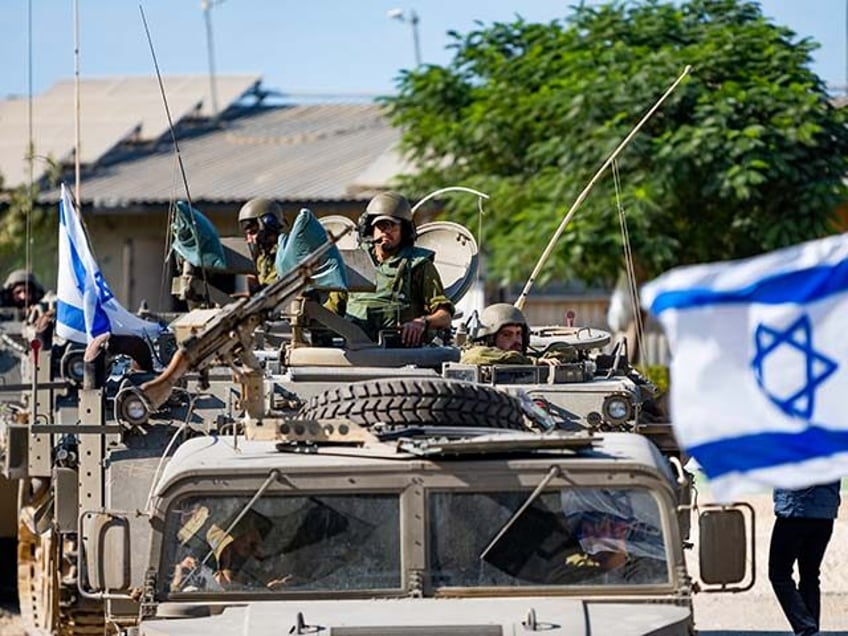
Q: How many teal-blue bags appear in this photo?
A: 2